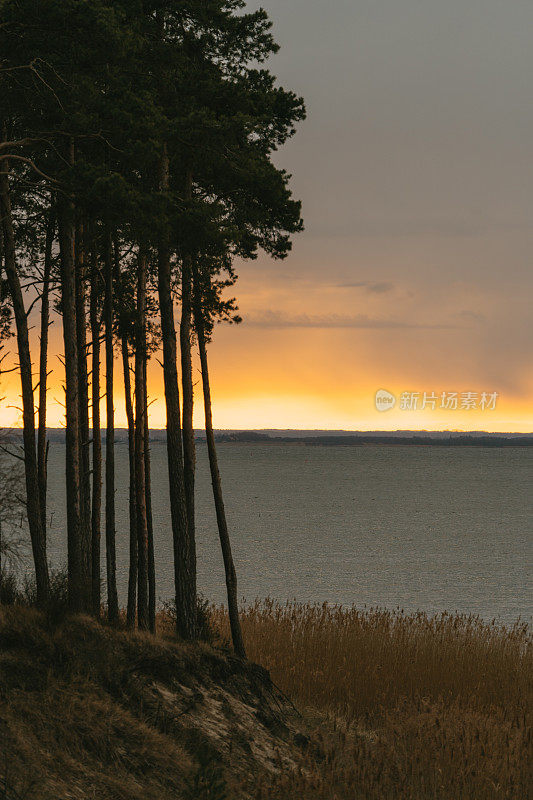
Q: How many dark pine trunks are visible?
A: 12